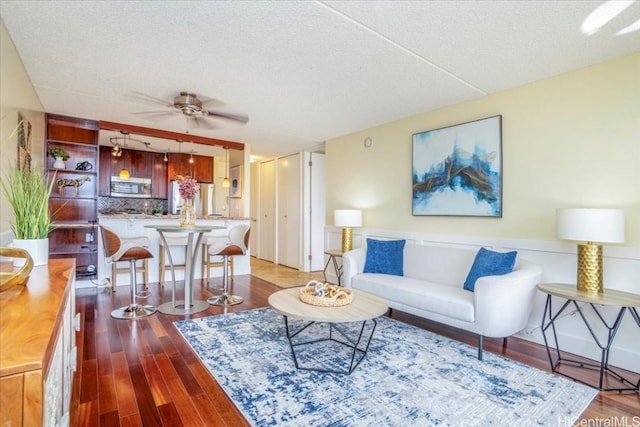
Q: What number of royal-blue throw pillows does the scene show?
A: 2